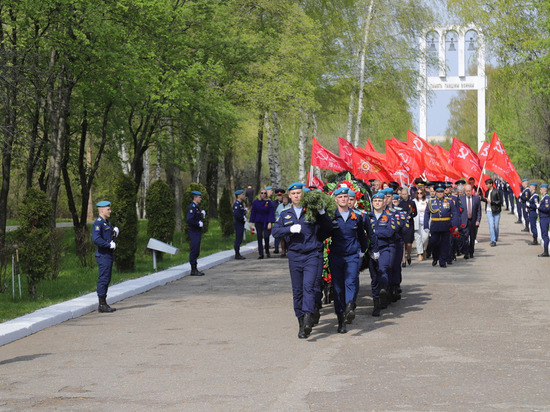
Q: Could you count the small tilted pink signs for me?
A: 0